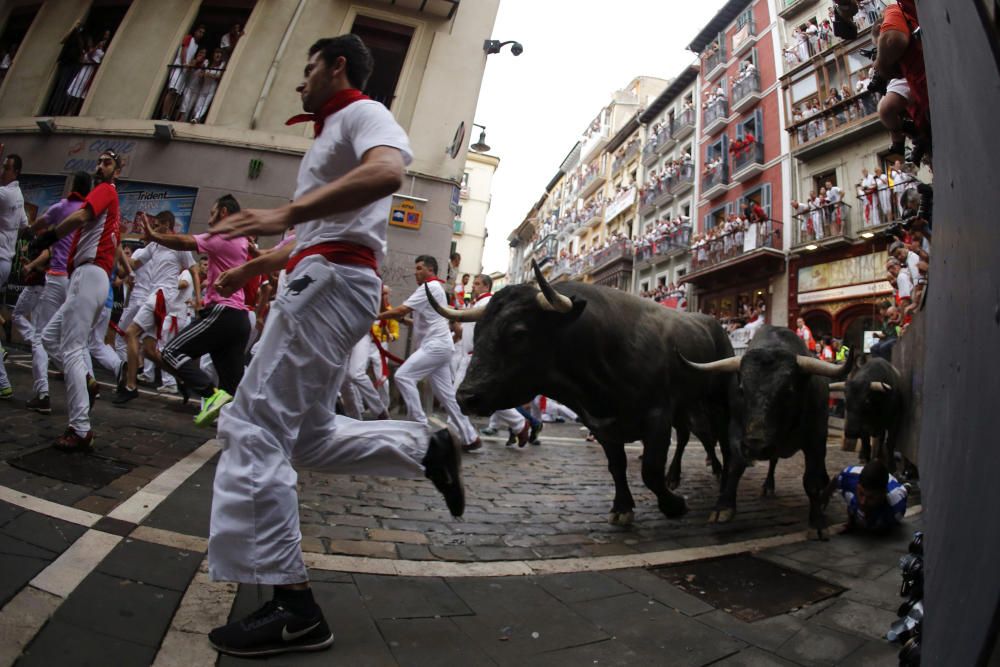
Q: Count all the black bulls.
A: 3